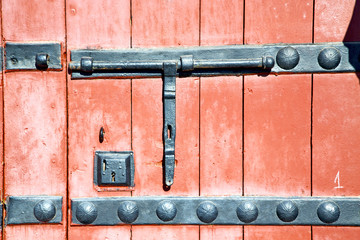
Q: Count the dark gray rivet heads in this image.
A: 10